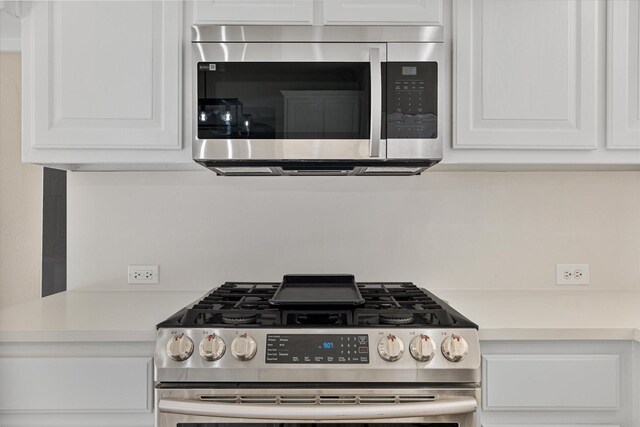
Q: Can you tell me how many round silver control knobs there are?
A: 6